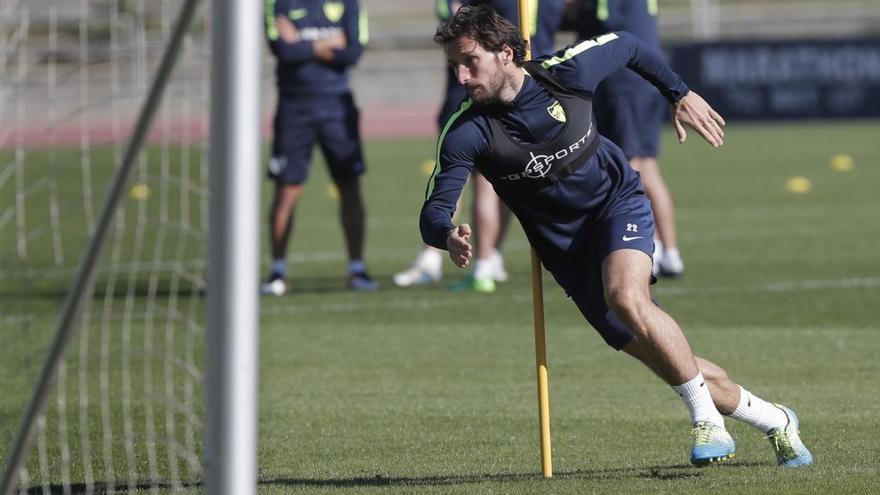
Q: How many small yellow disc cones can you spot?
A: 5